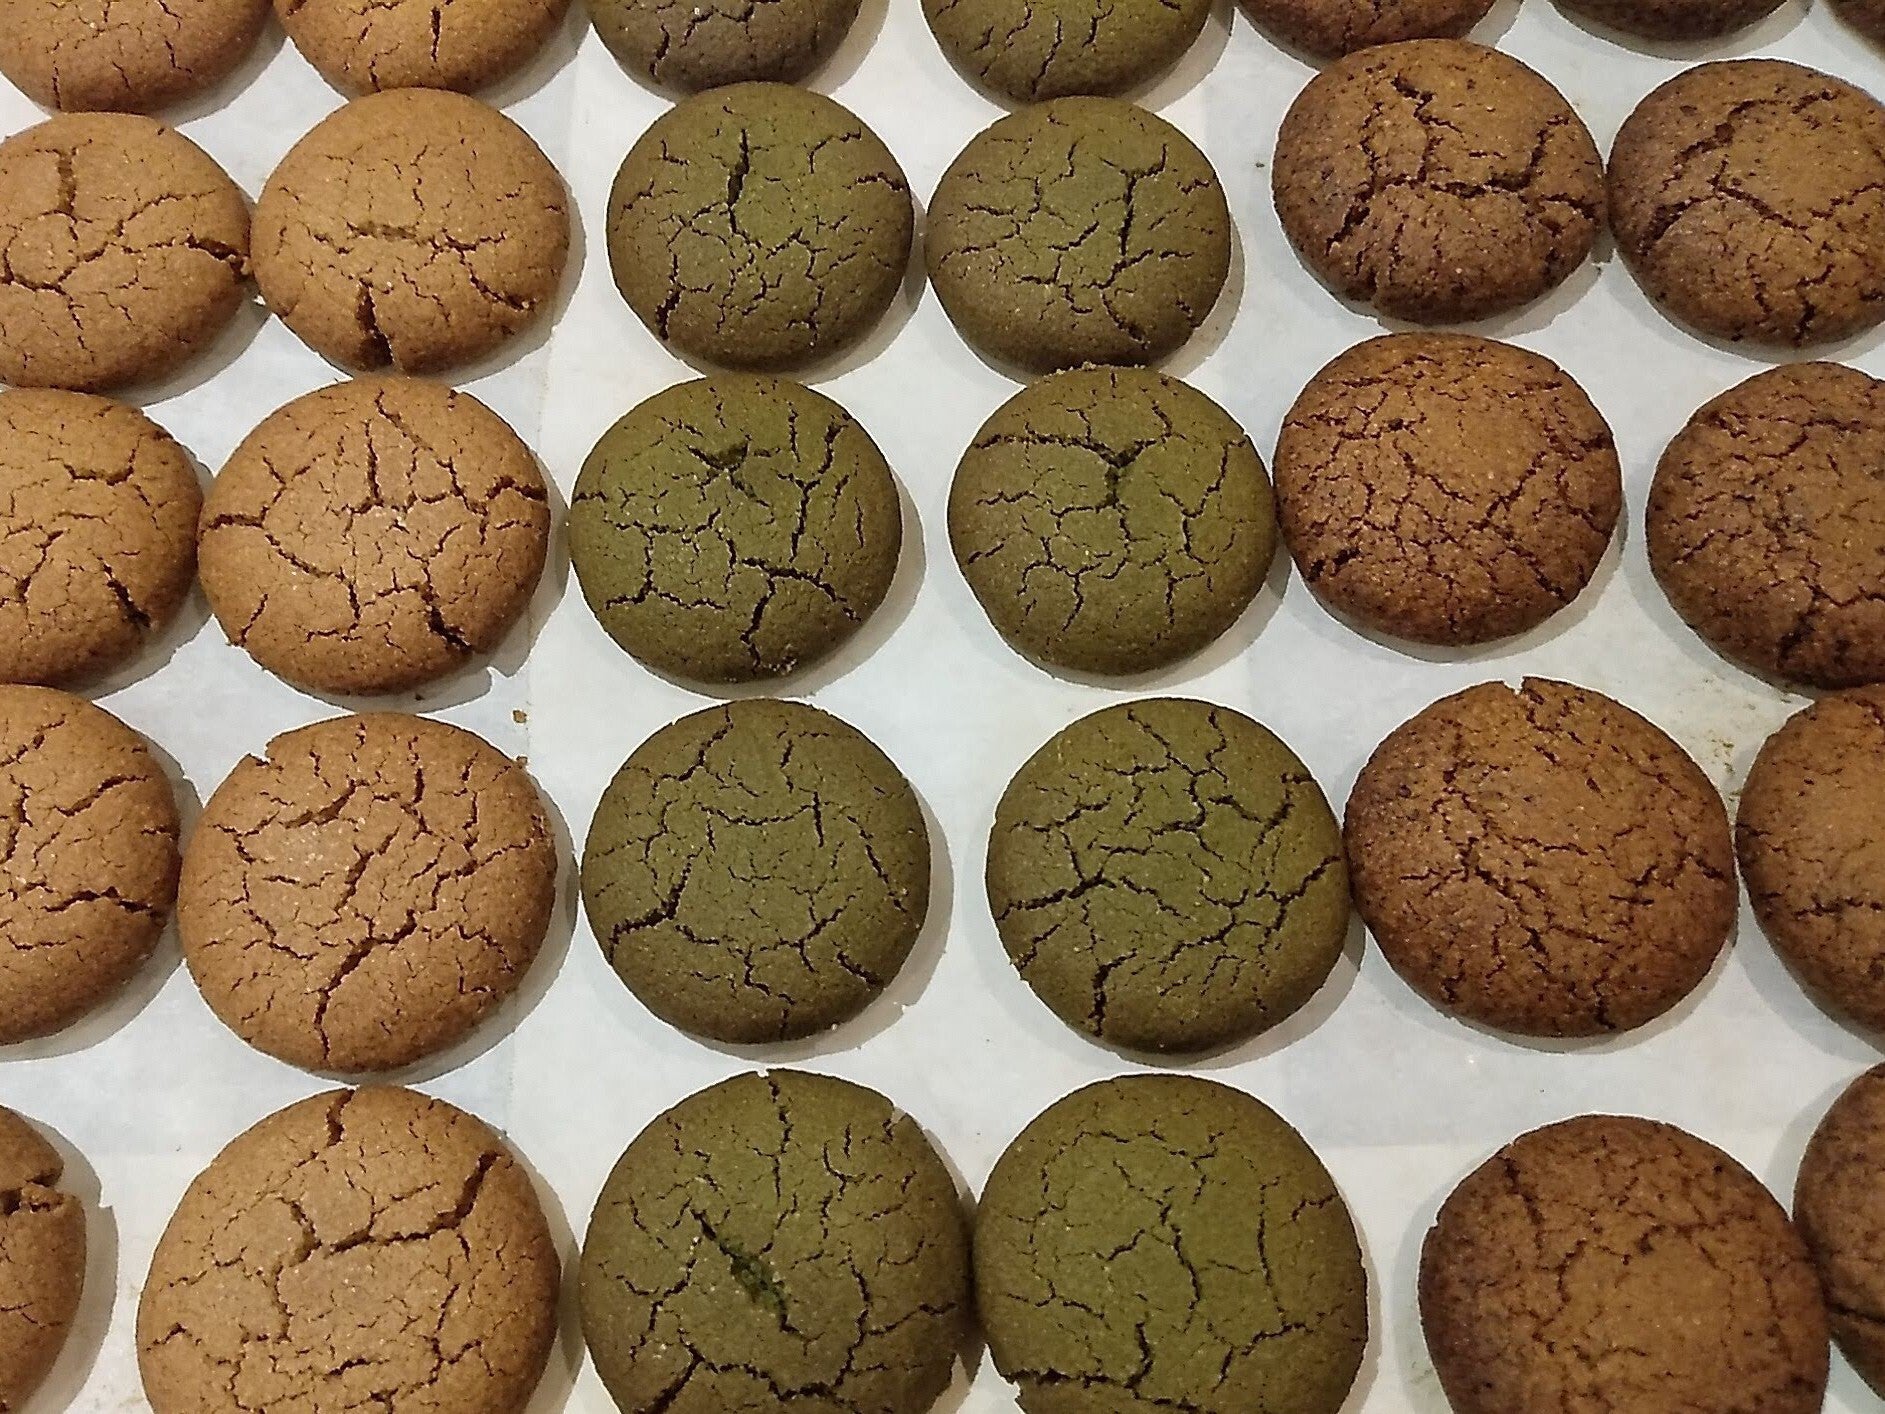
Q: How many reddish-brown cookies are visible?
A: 11